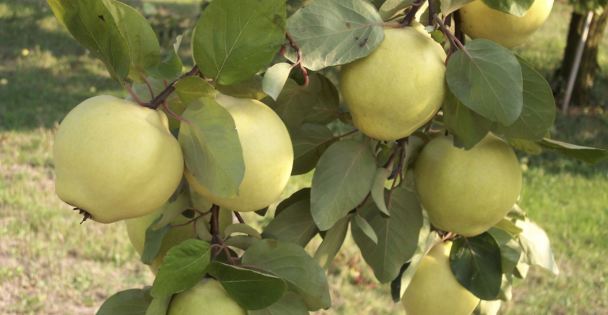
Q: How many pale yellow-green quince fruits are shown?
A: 8